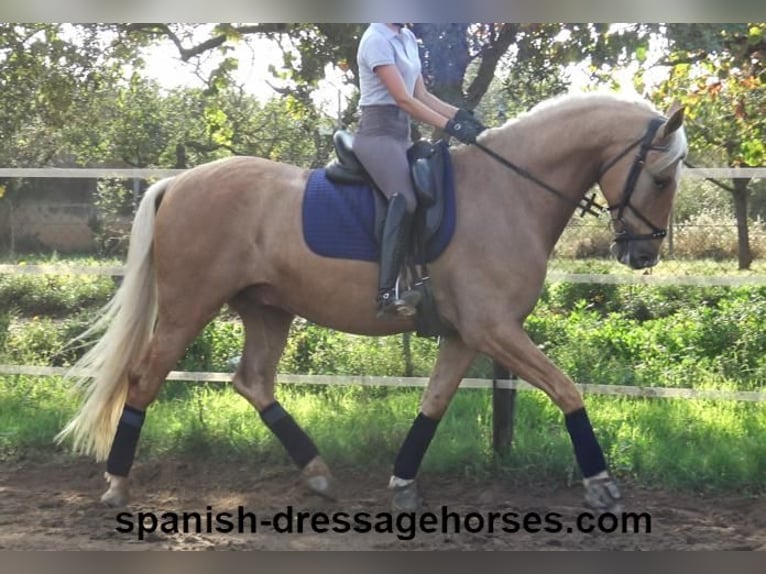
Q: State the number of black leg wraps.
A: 4